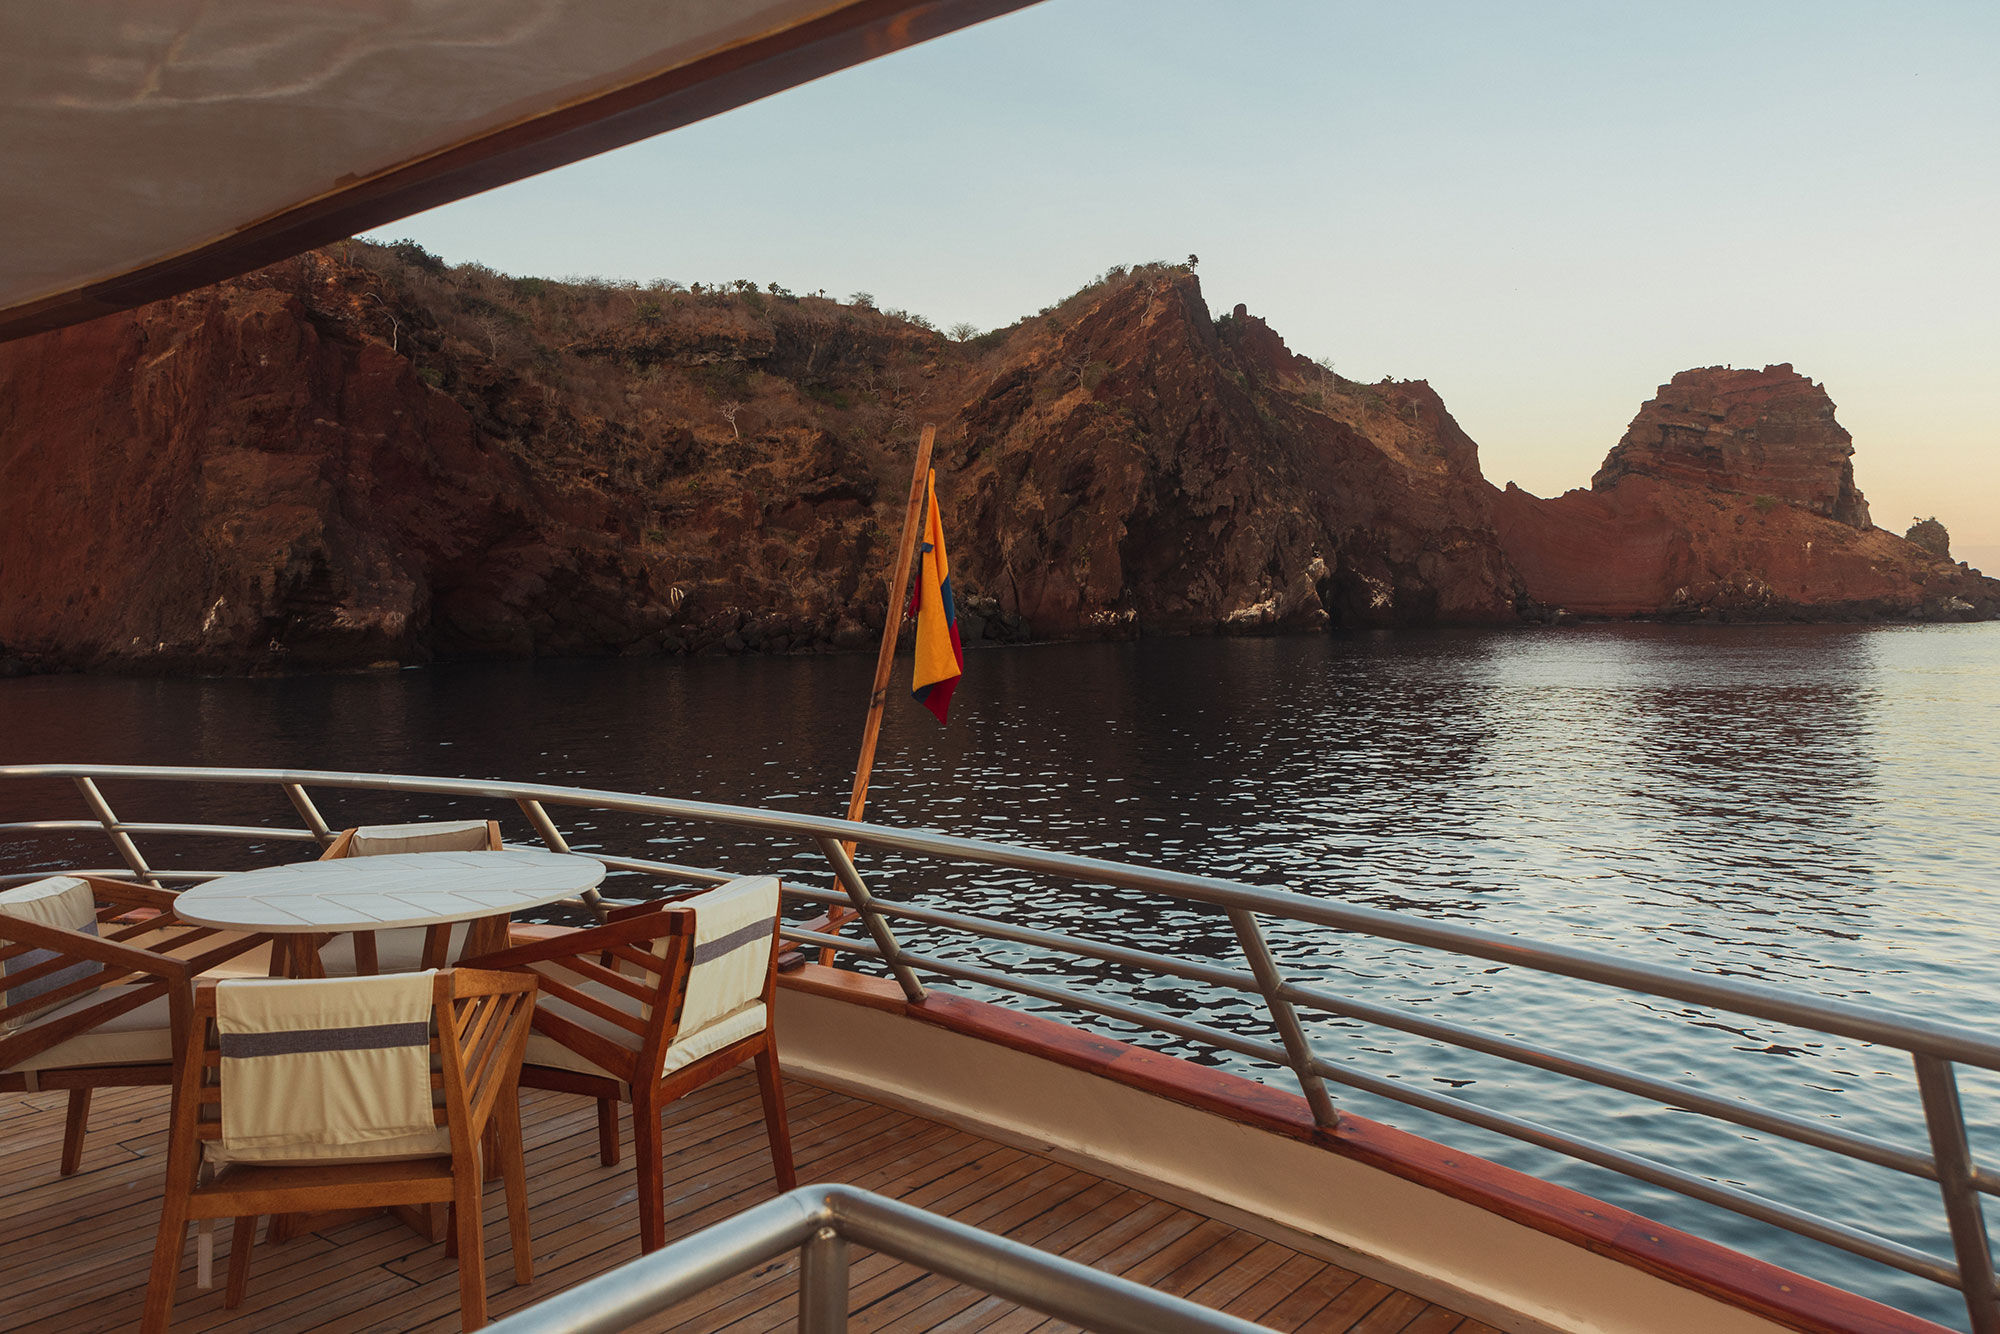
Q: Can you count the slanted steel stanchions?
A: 6